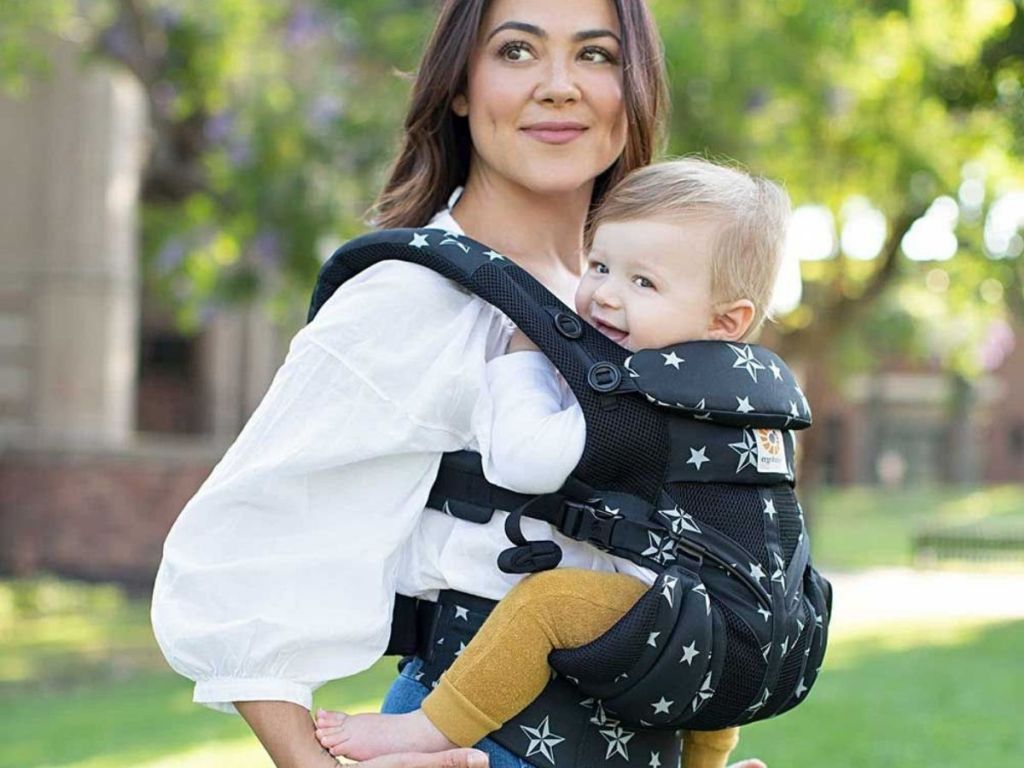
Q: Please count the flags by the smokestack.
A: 0